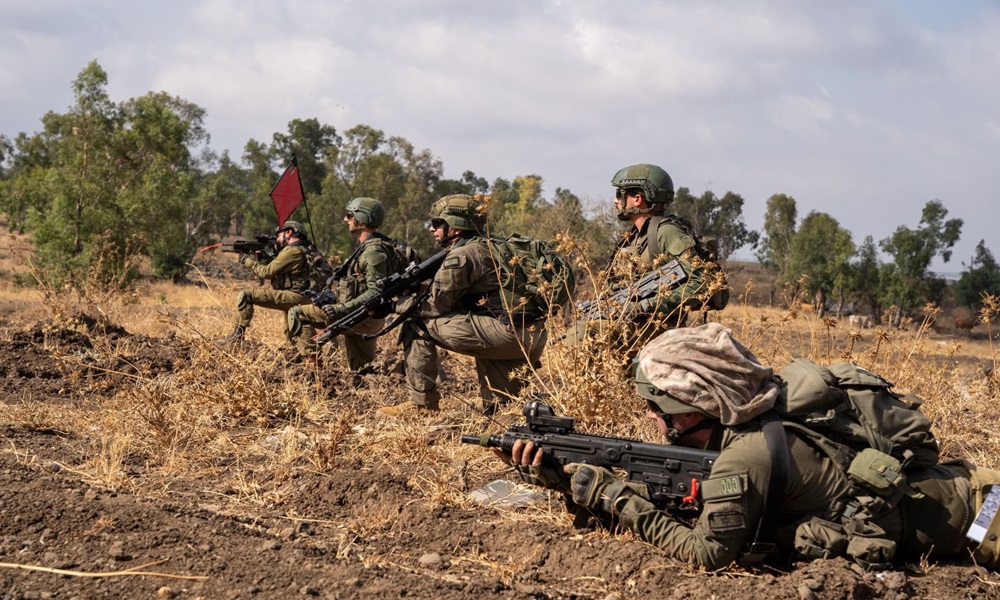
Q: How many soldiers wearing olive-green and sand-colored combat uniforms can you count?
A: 5